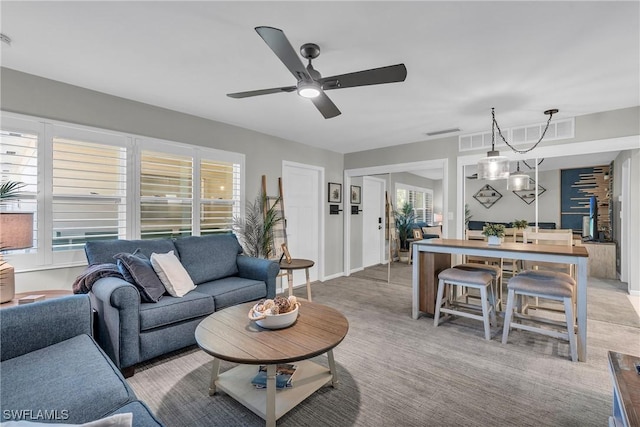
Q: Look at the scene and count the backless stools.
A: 2